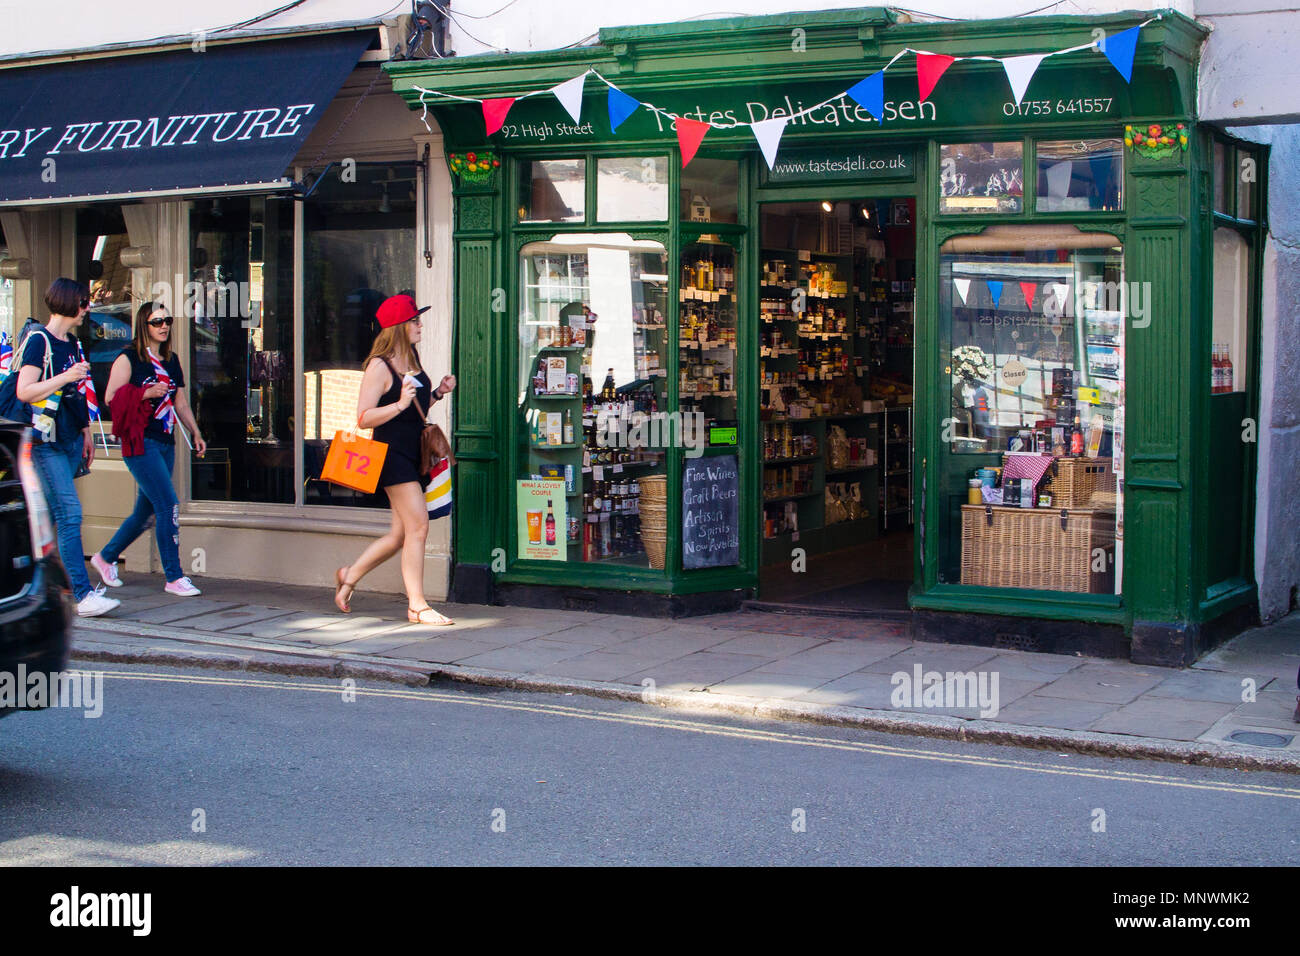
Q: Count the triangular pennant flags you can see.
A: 13